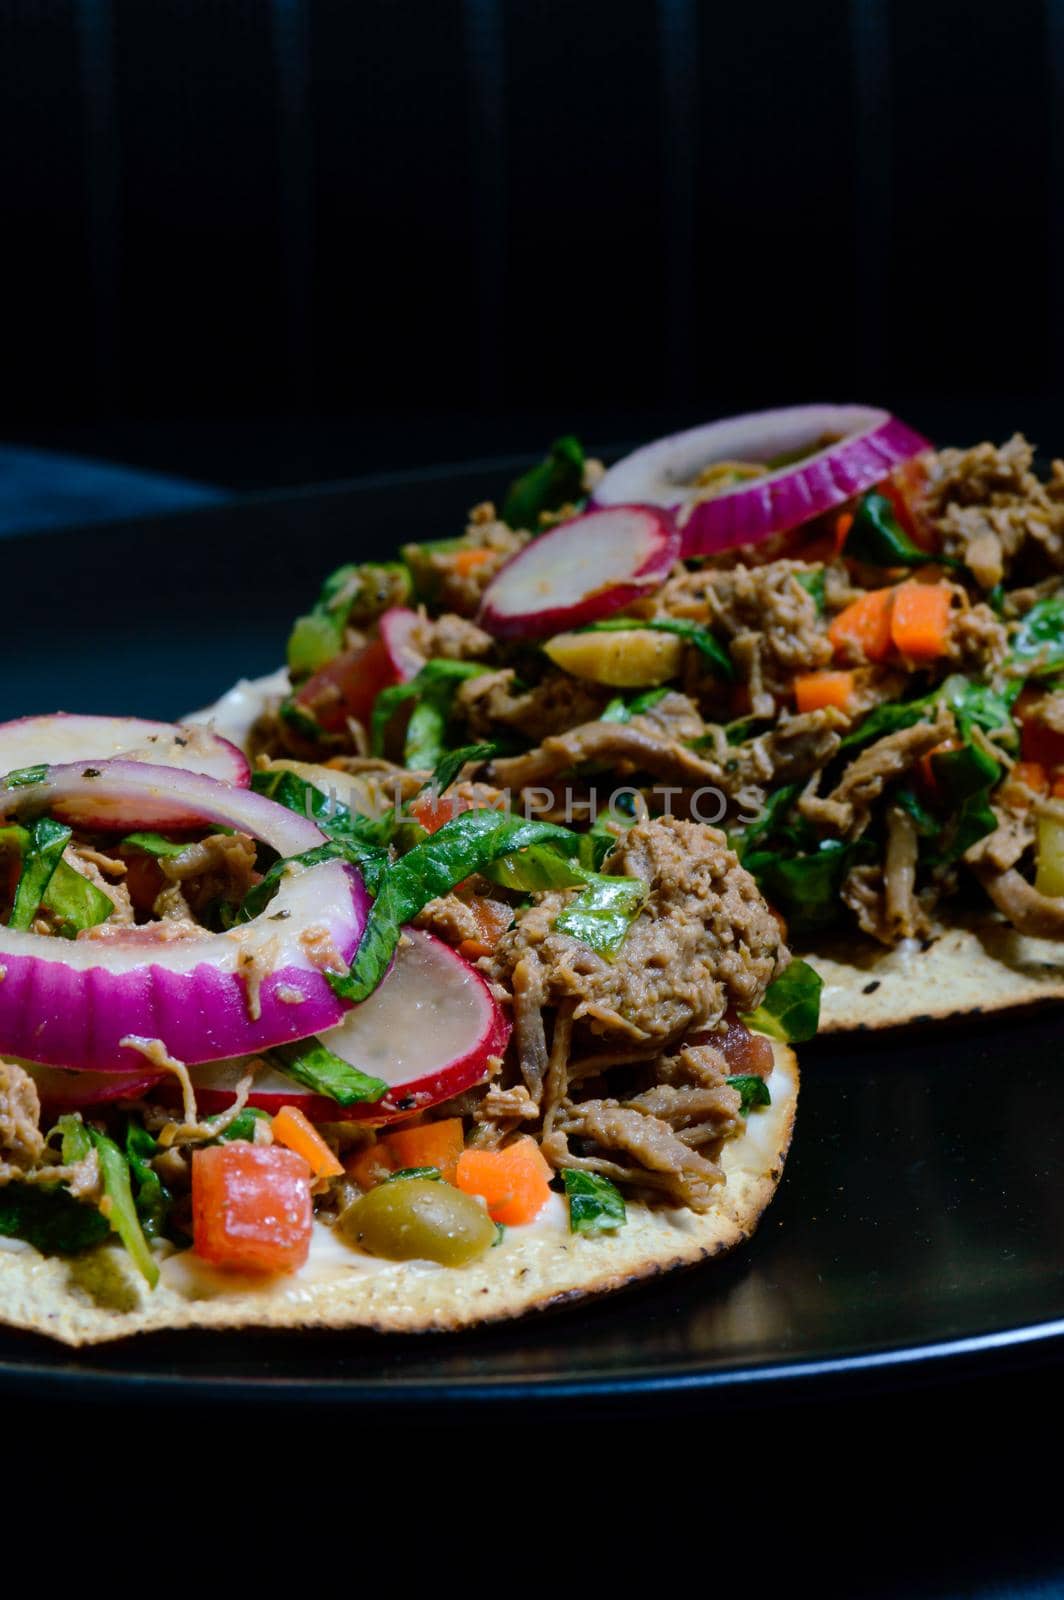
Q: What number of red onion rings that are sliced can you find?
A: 2